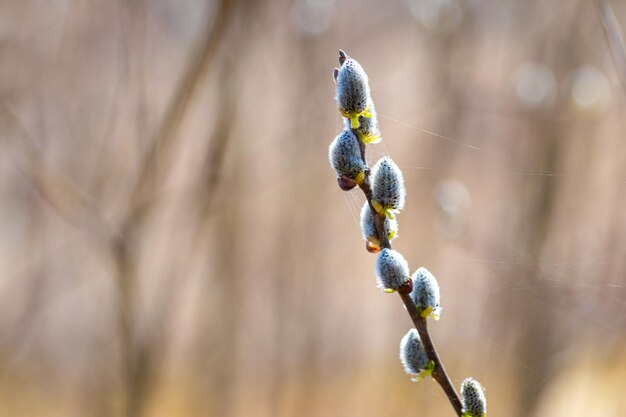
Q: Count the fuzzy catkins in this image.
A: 9